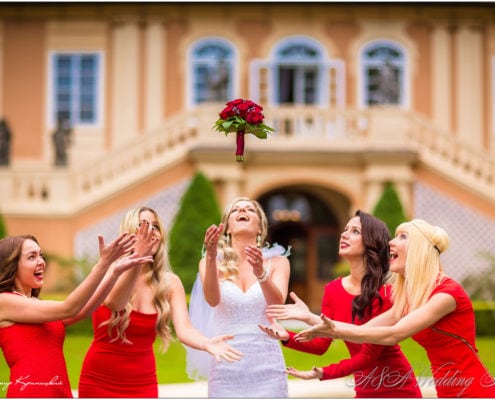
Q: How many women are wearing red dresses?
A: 4